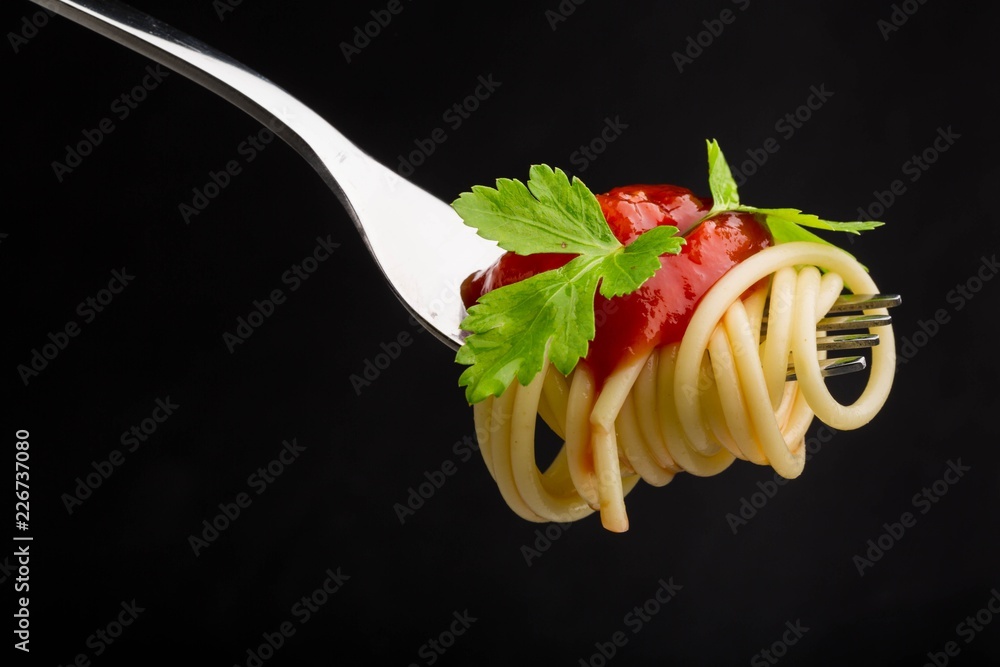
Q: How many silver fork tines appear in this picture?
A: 4